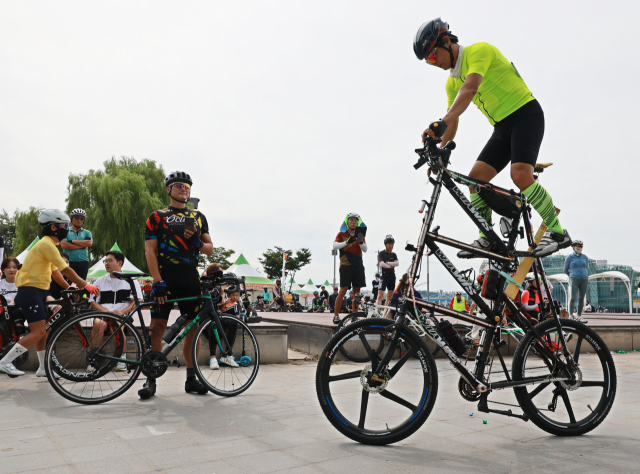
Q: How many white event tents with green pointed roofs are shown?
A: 6